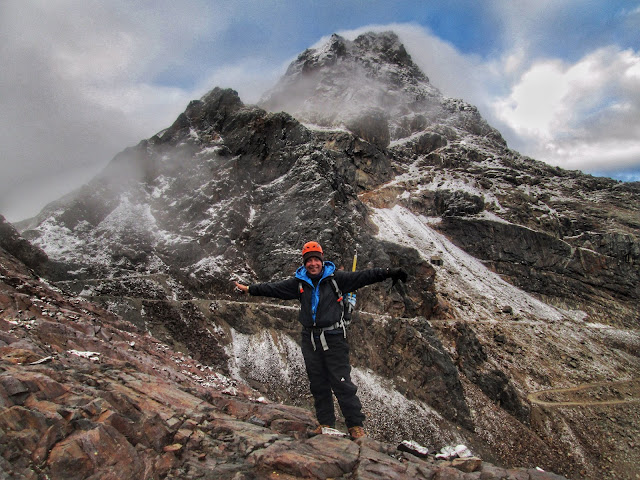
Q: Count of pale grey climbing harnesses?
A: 1